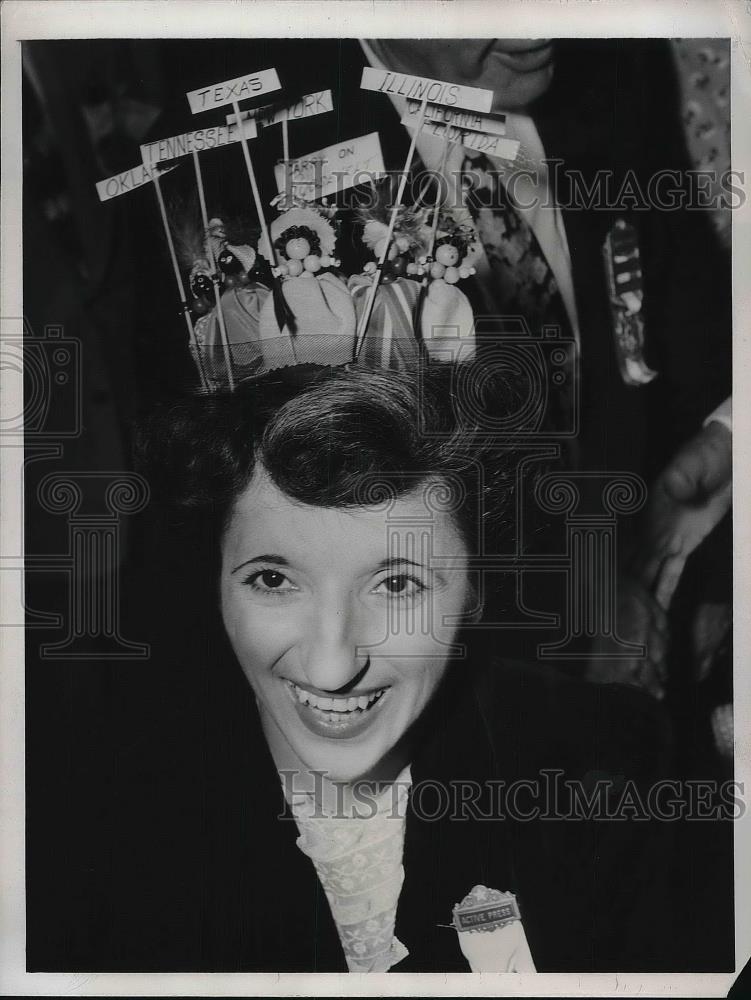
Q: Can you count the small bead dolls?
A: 5